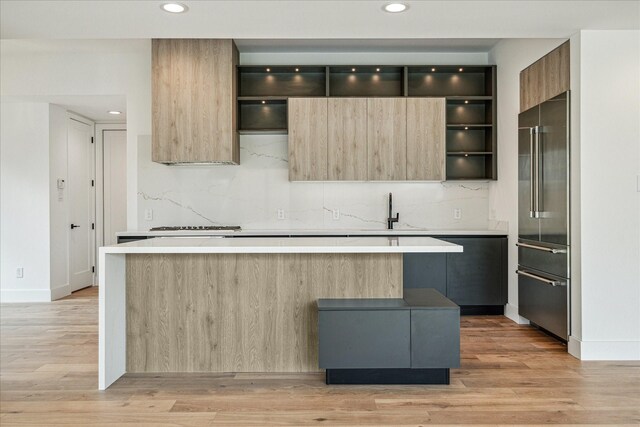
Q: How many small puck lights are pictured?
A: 10